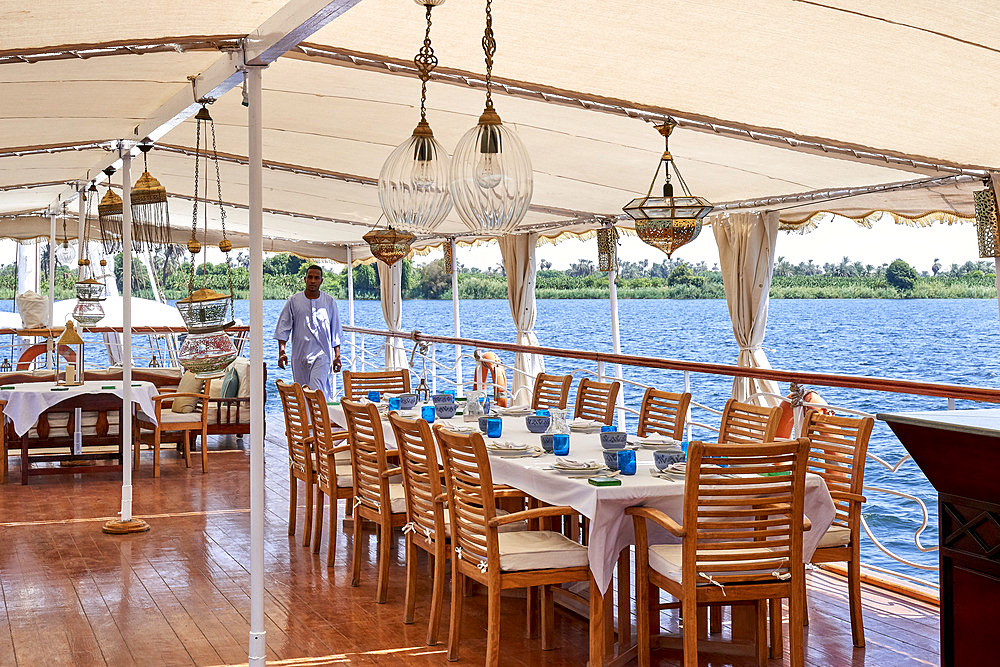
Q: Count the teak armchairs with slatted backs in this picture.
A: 13